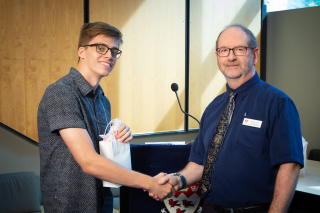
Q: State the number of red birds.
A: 3